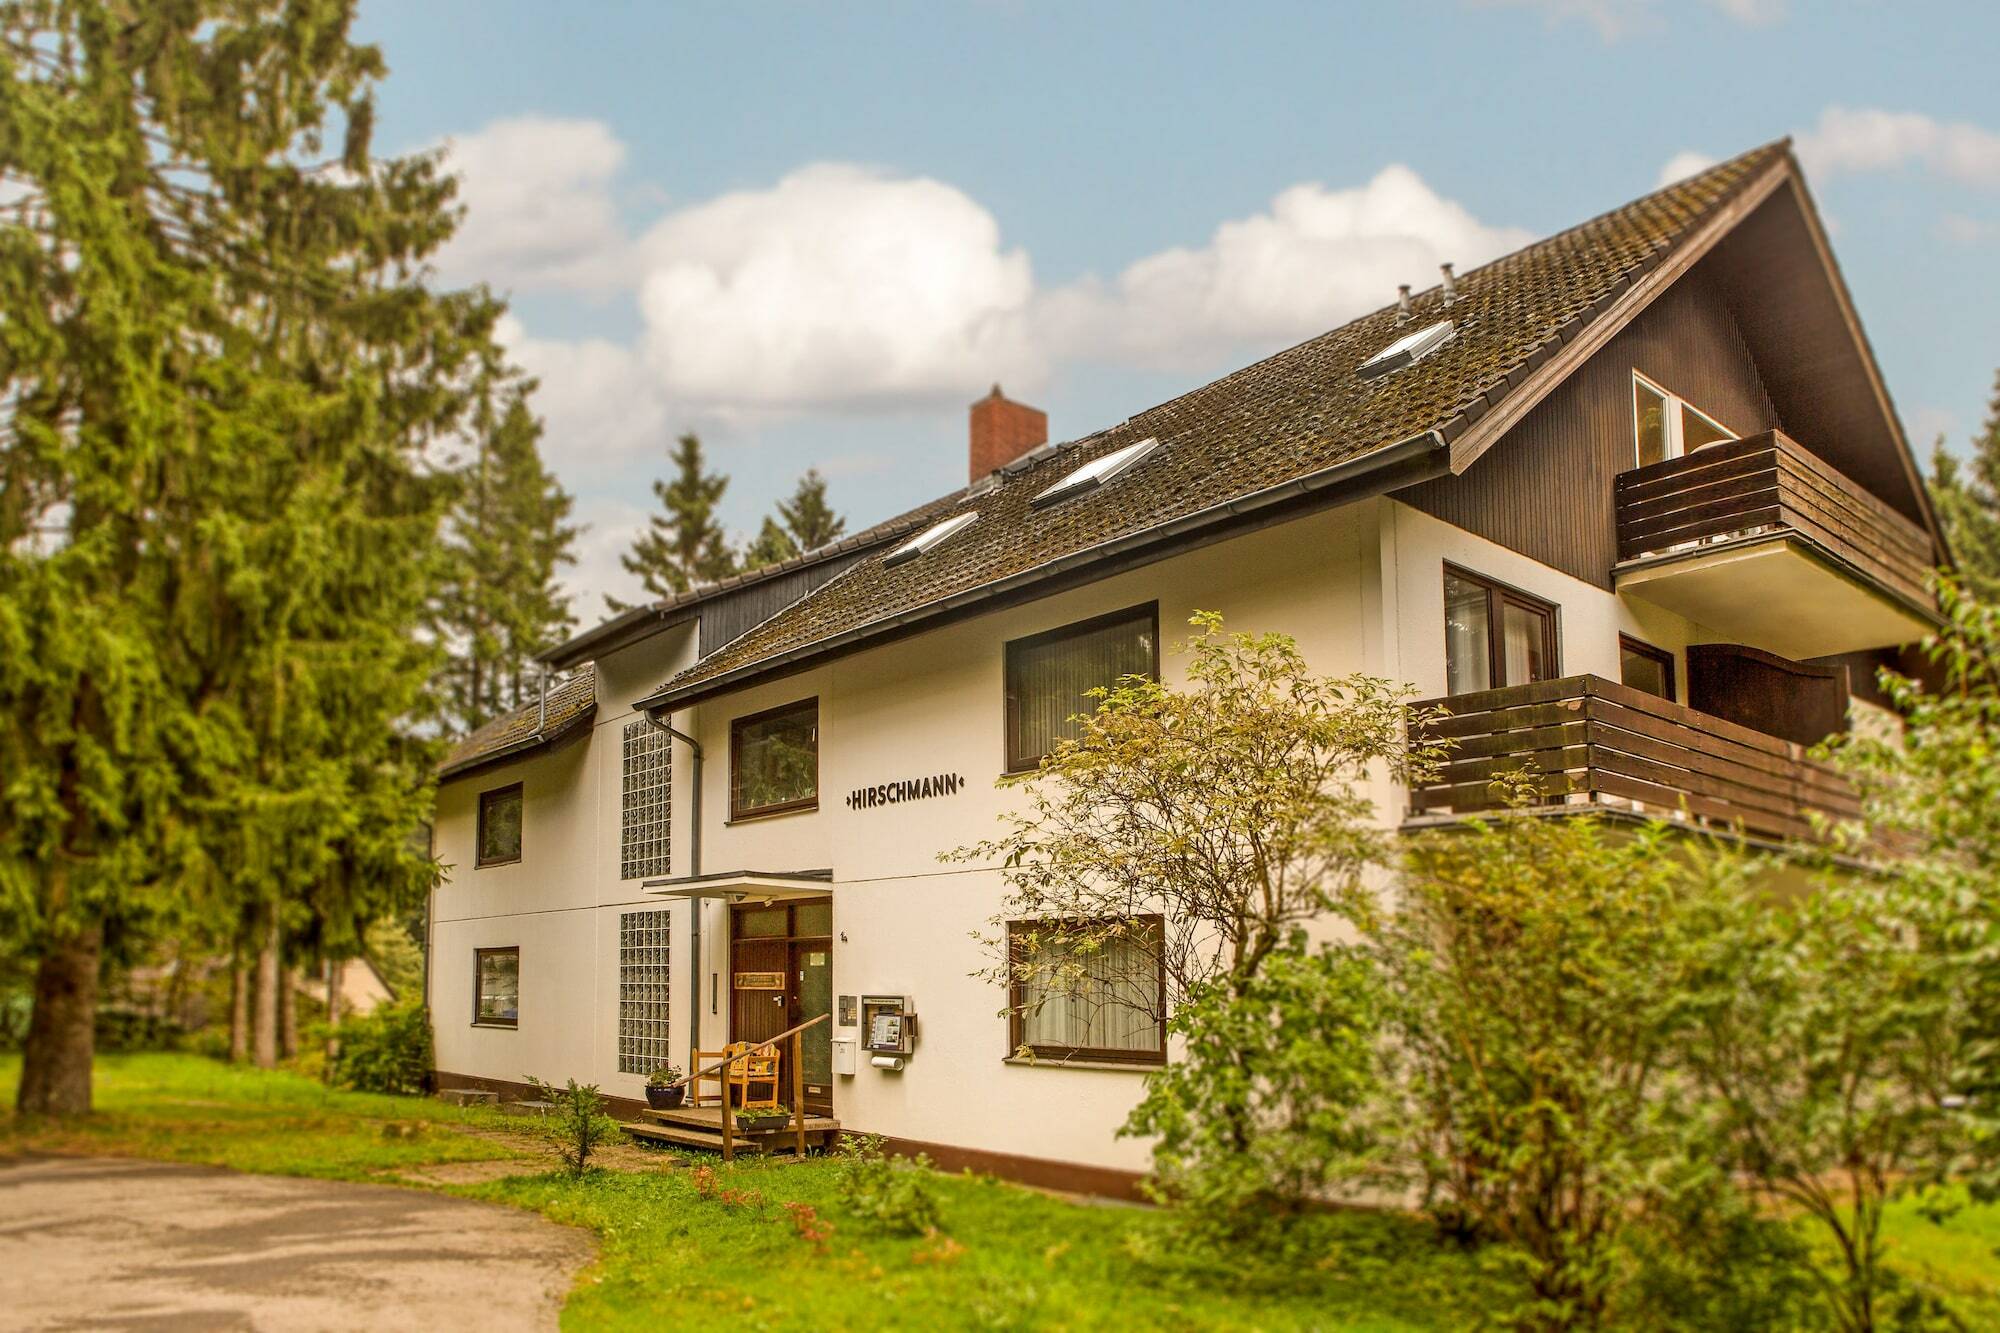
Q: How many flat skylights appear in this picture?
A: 3